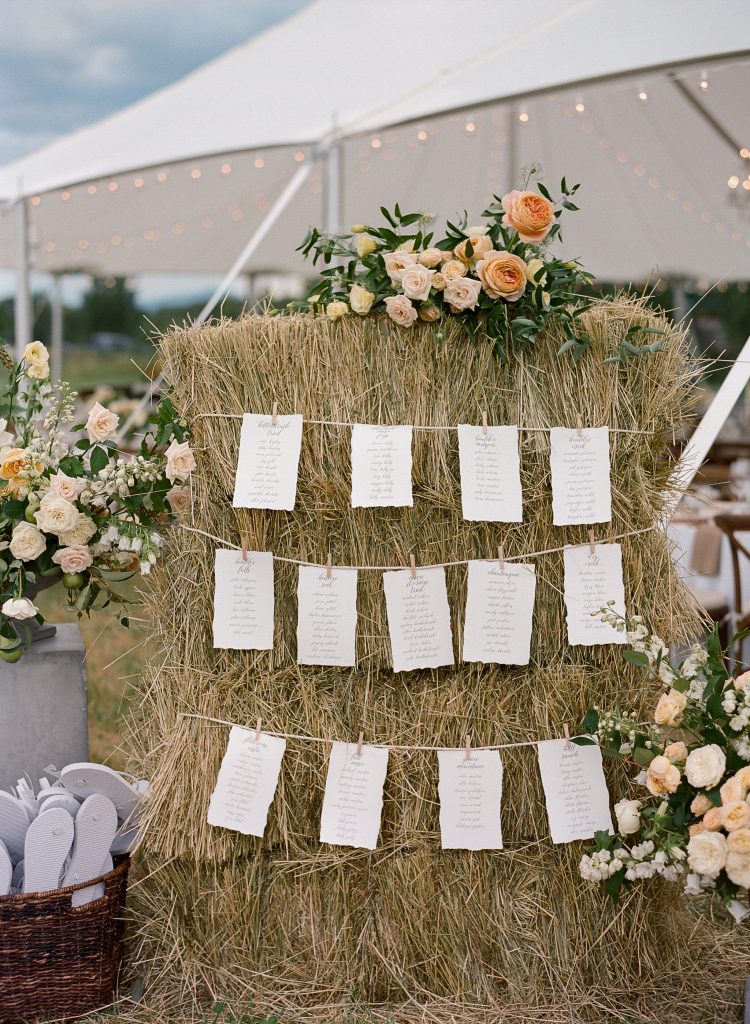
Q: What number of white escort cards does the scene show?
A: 13